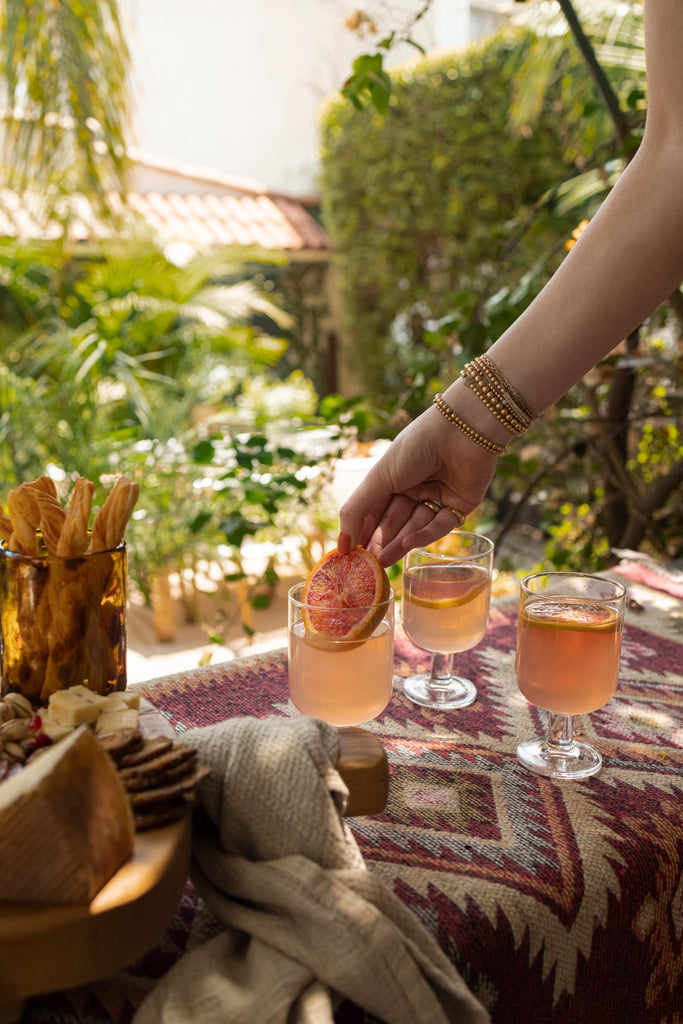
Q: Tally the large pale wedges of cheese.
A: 1